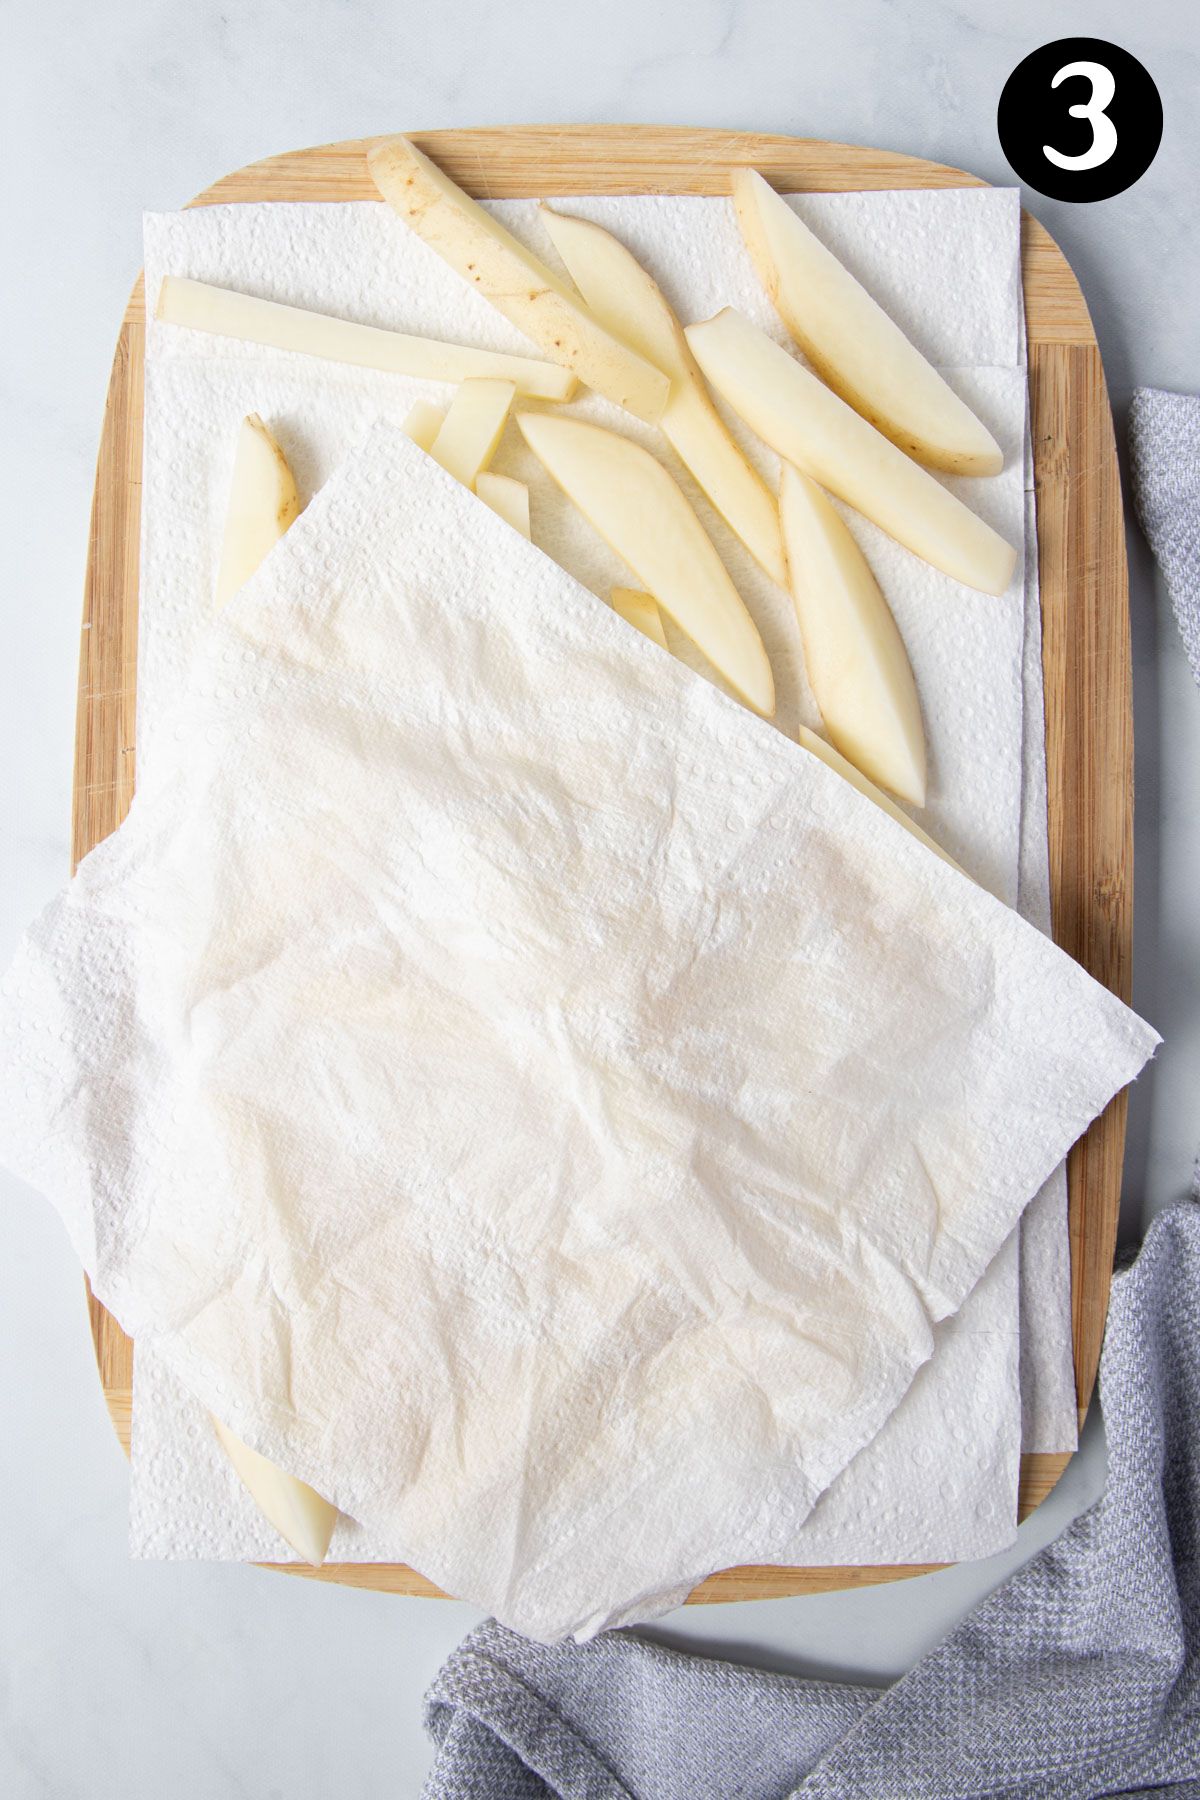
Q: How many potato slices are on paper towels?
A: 14